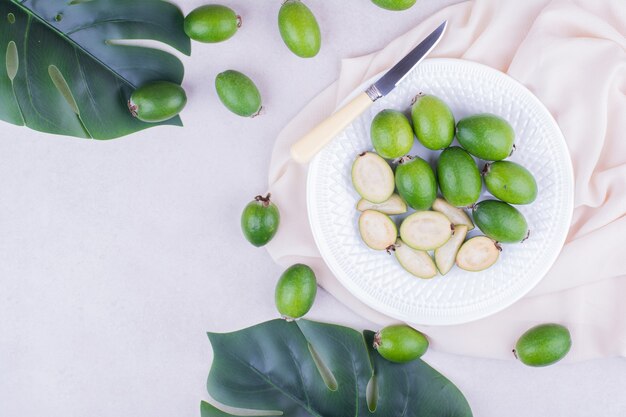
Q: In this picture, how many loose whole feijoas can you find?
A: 9